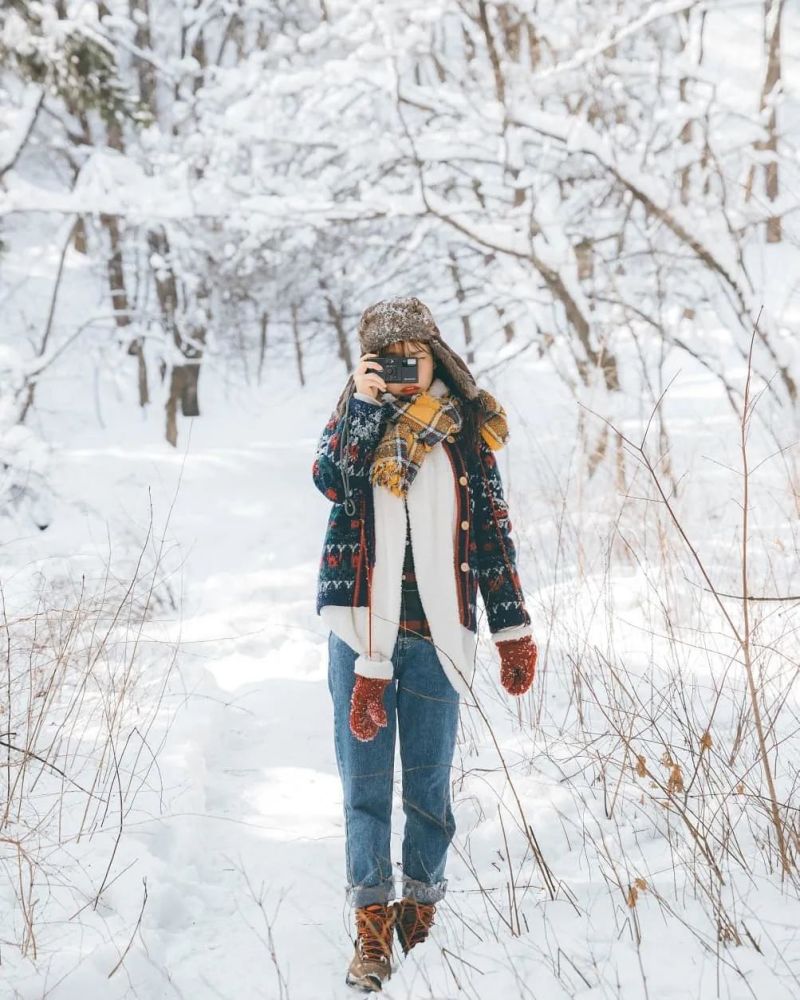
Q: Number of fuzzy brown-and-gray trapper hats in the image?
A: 1